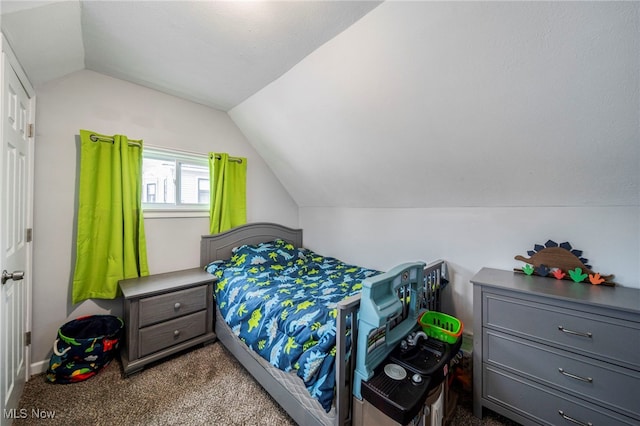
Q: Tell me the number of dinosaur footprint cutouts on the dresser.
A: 5